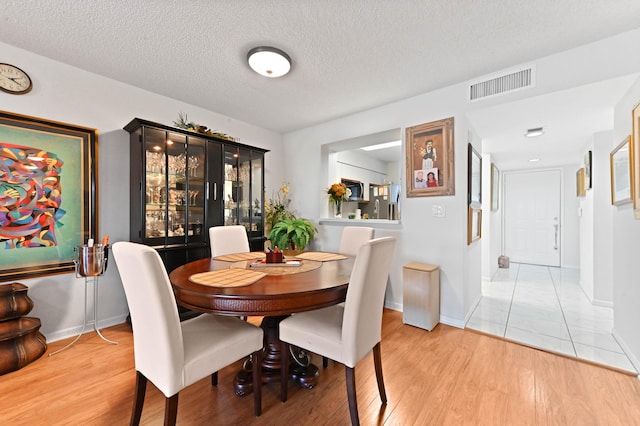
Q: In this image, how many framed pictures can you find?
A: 9